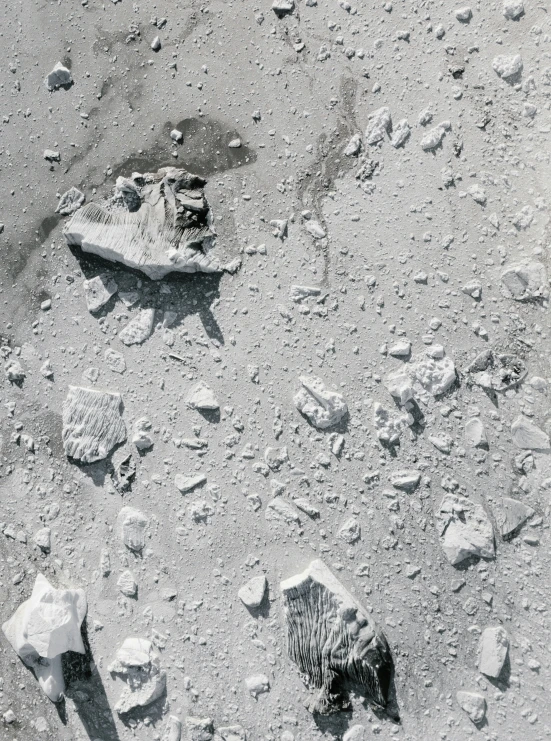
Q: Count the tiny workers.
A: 0